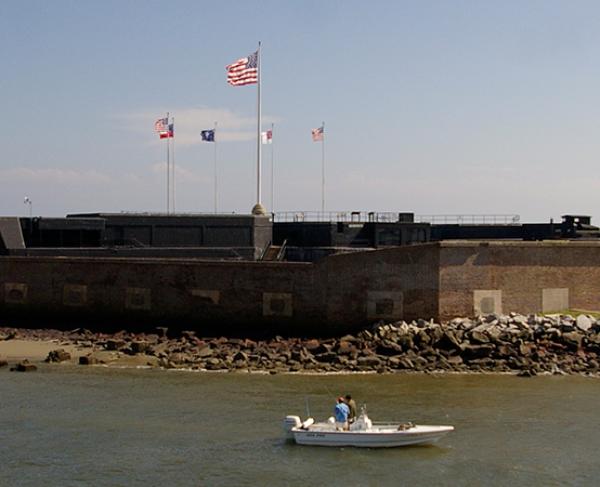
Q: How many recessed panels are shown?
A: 8